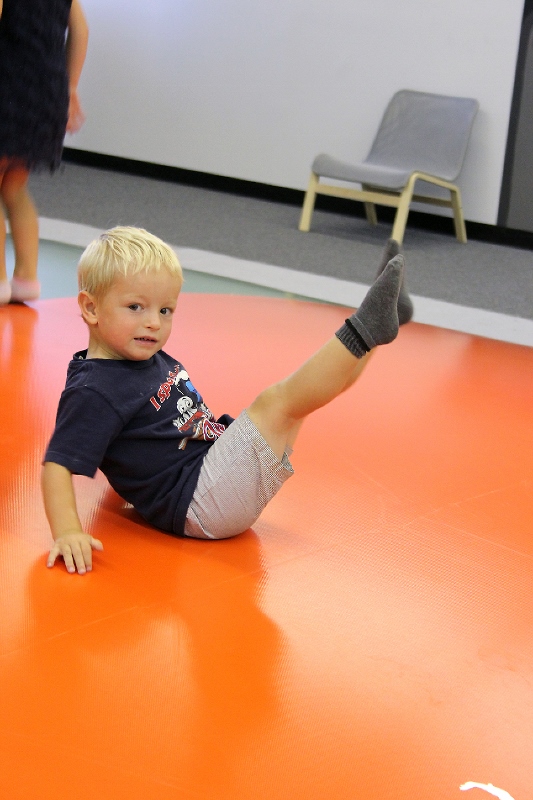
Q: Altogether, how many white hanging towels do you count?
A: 0